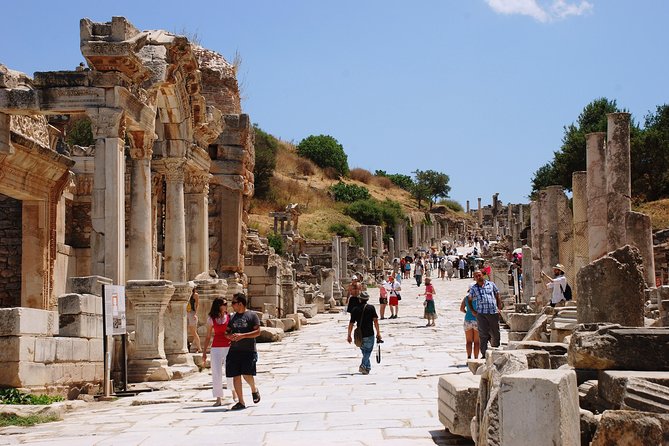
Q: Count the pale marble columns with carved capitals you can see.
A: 4